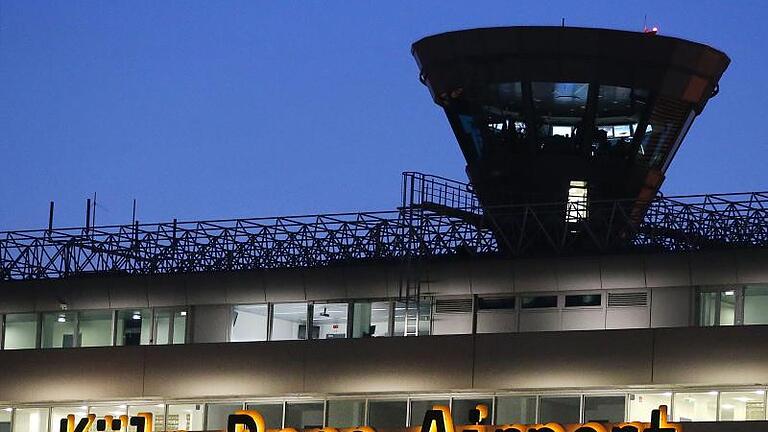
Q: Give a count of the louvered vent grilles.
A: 2